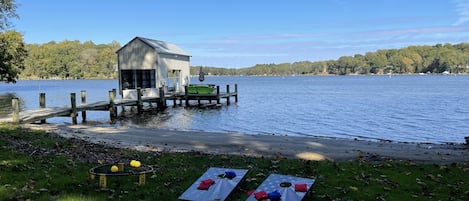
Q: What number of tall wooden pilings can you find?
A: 12